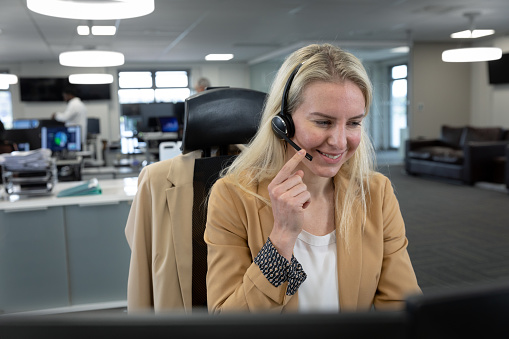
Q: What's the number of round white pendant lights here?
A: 5